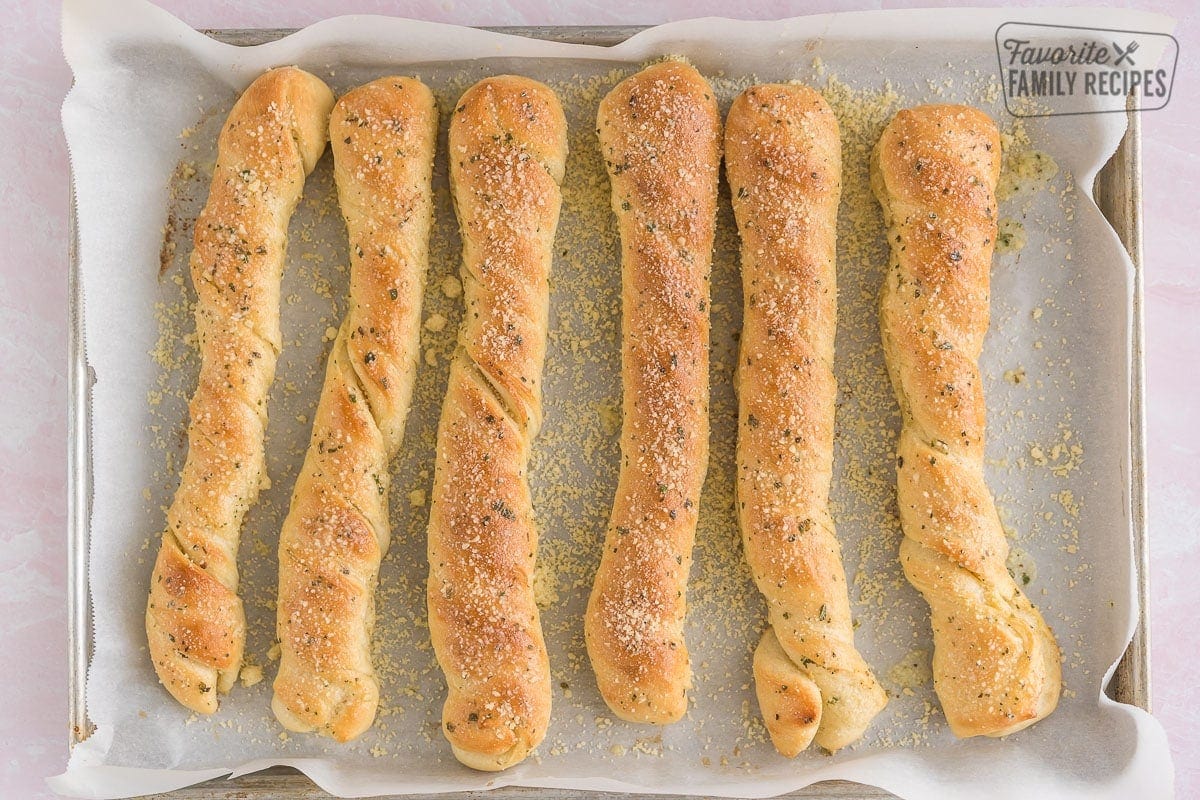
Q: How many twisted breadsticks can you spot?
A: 6